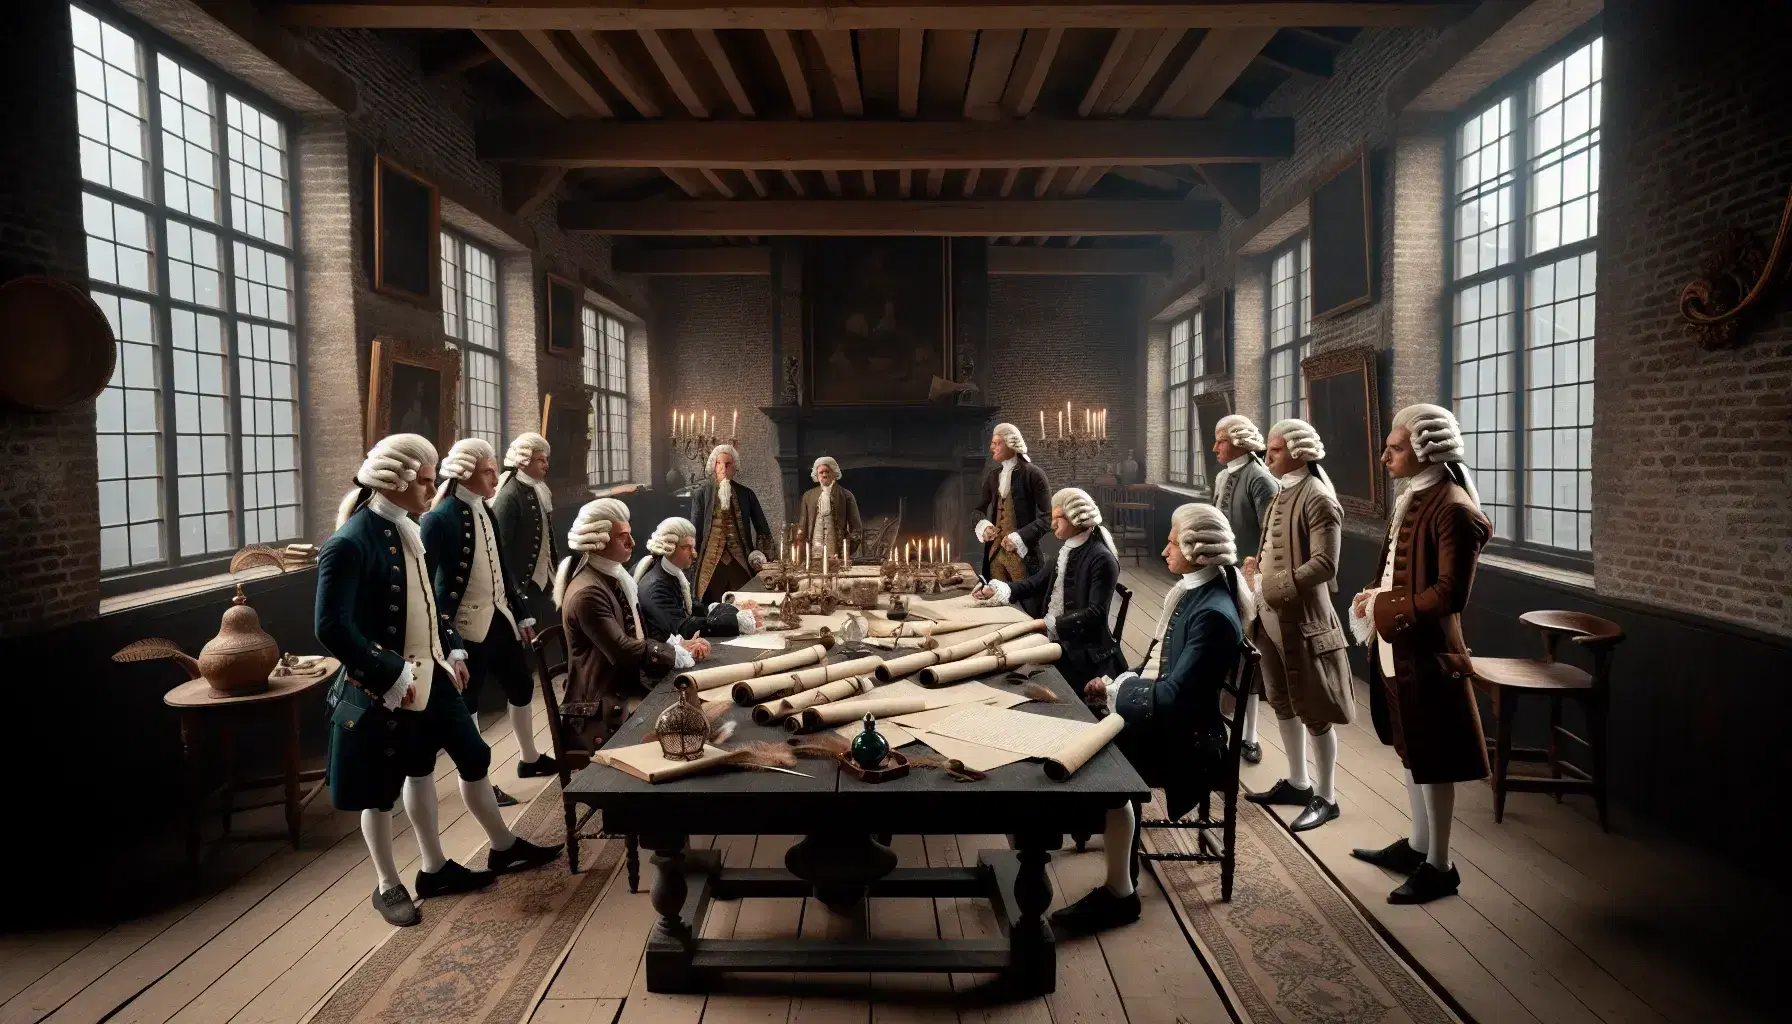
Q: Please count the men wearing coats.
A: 13